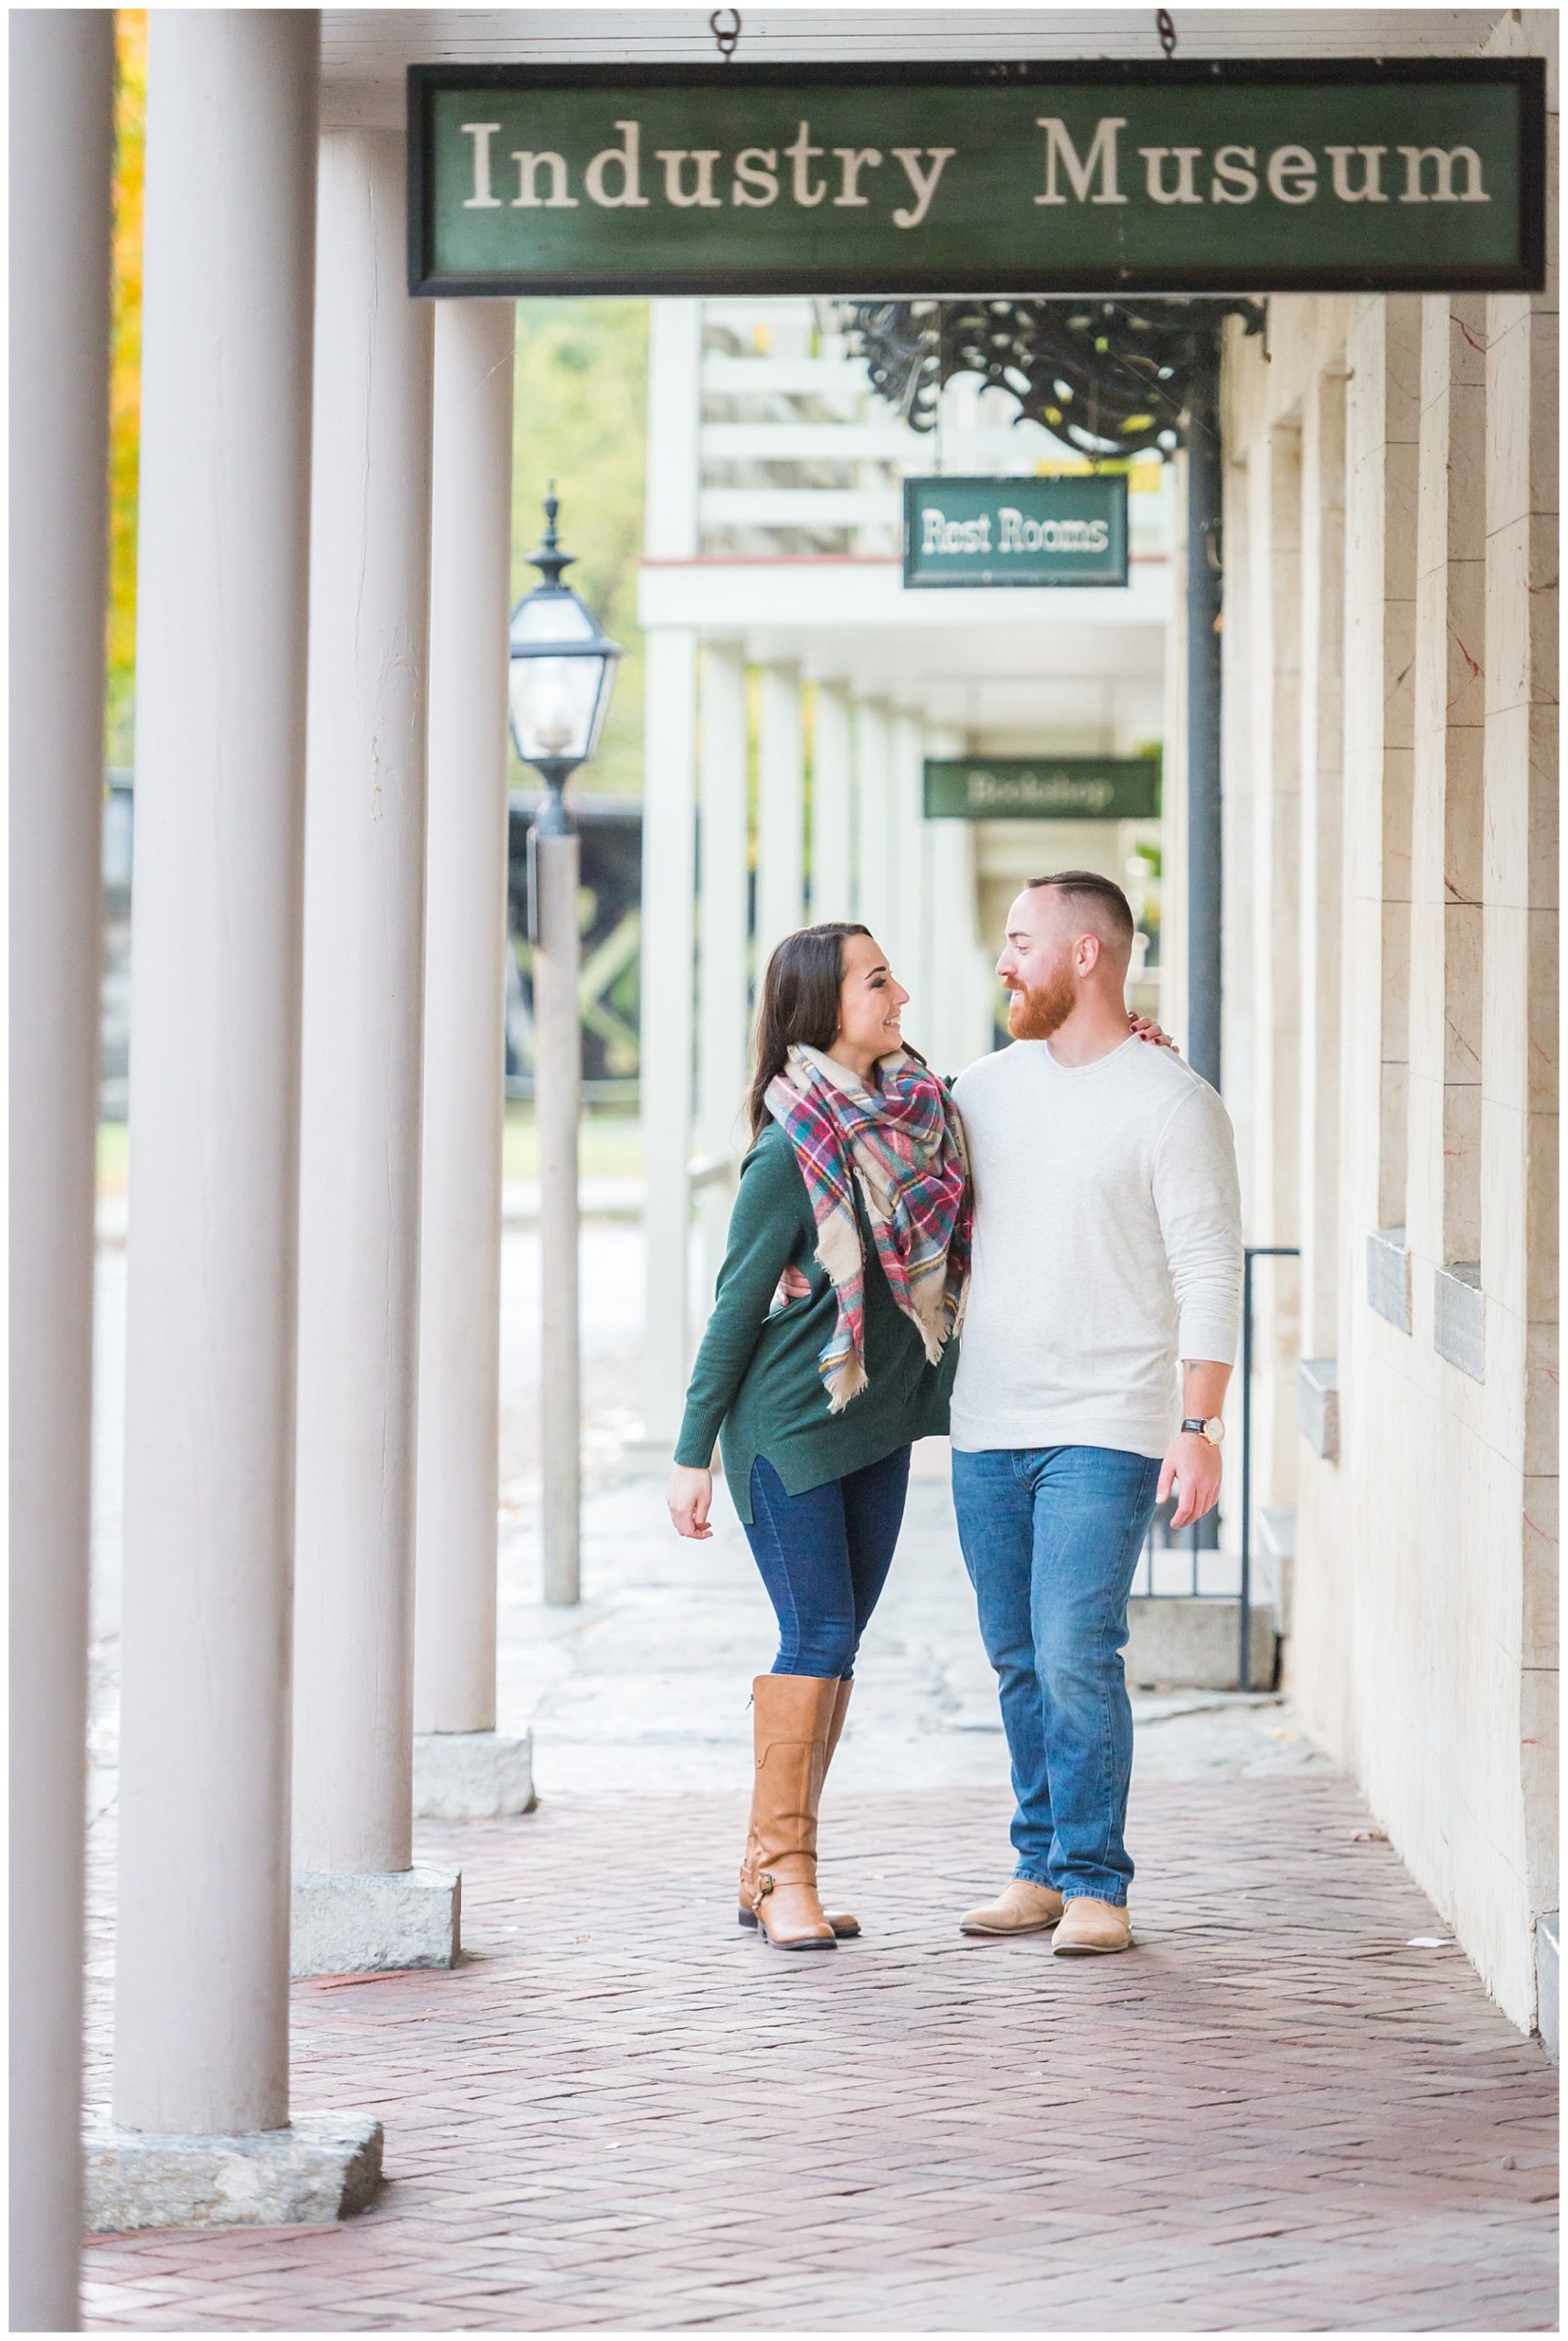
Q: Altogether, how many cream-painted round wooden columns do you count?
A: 4